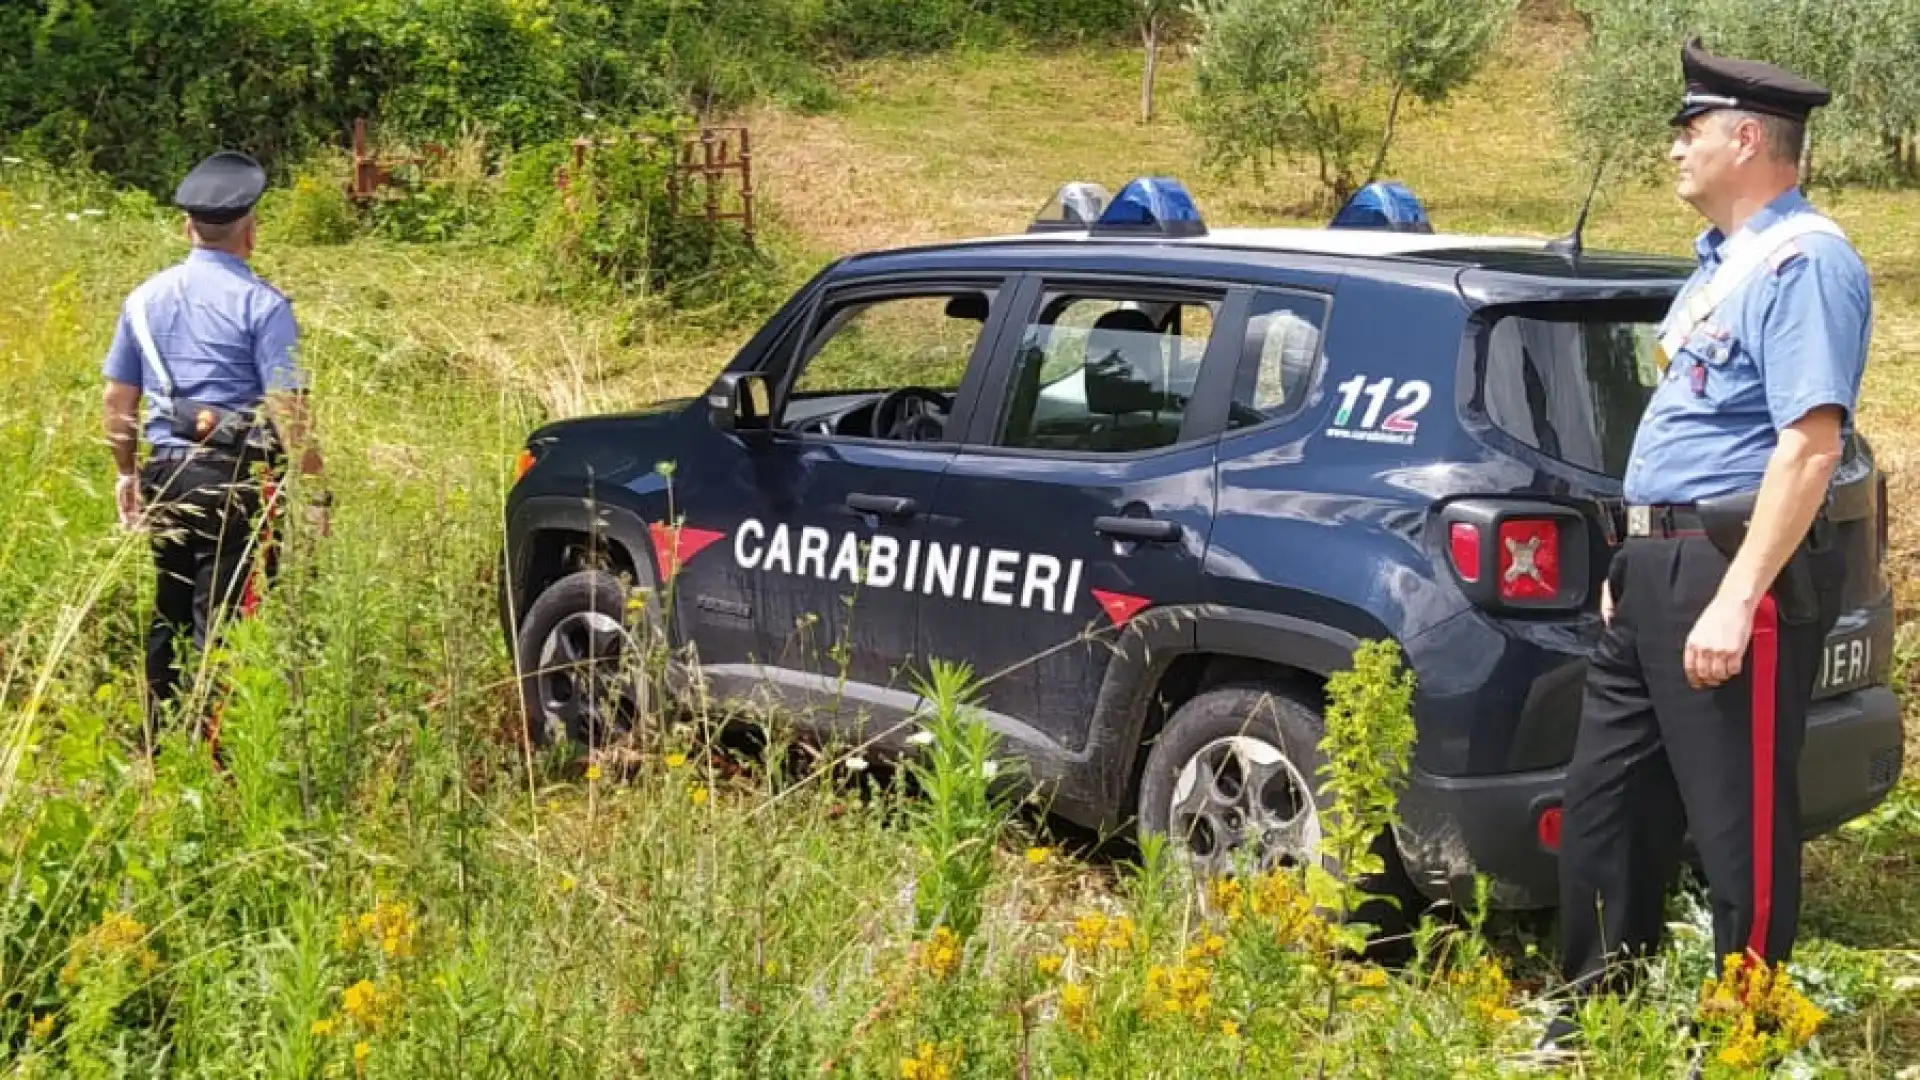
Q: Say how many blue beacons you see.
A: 2